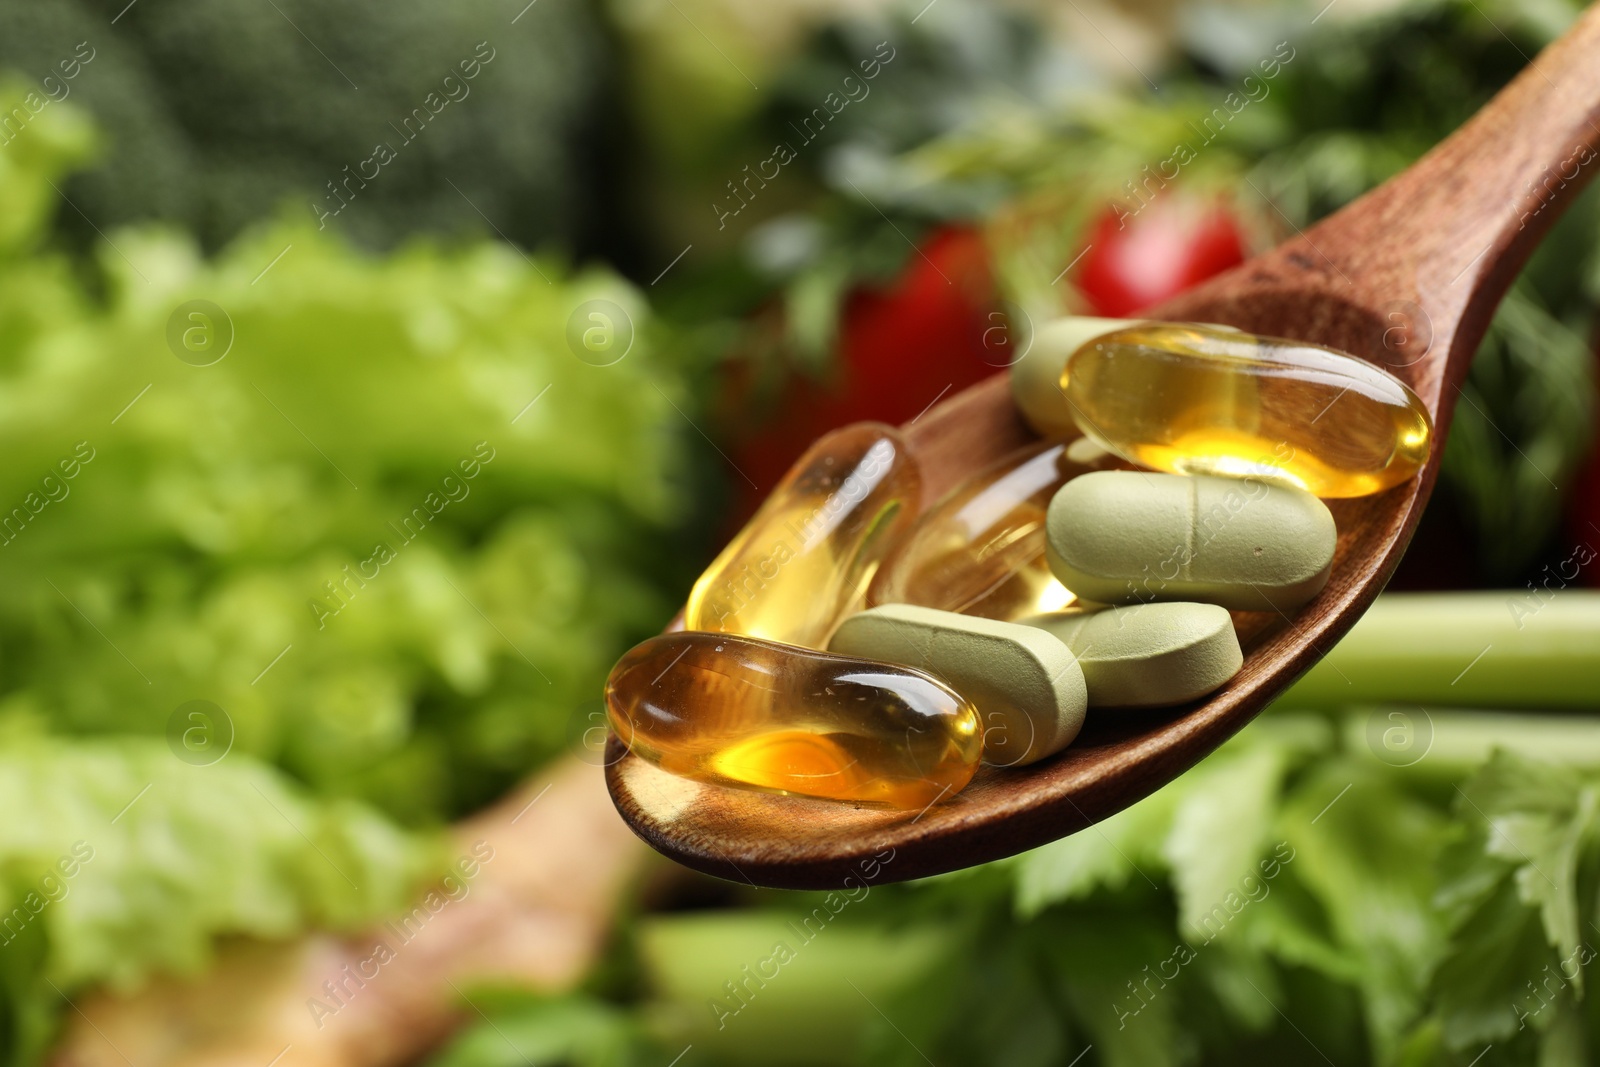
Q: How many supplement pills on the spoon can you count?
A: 8